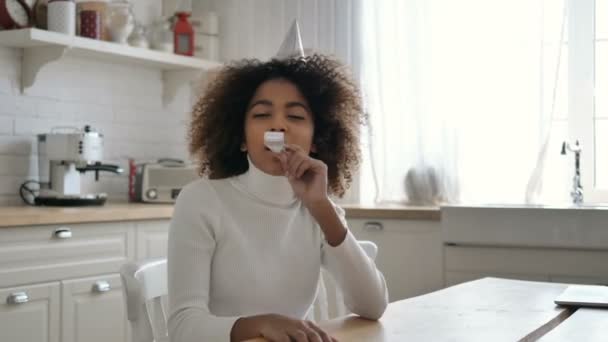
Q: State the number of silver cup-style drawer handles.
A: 4